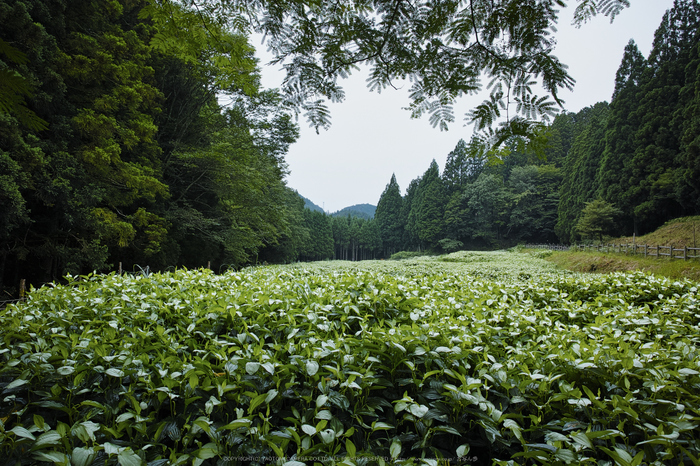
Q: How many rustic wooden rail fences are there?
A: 1